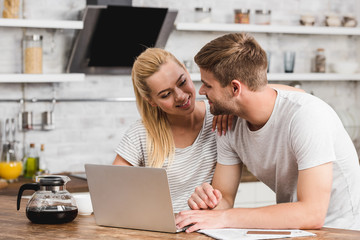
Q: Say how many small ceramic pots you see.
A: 3